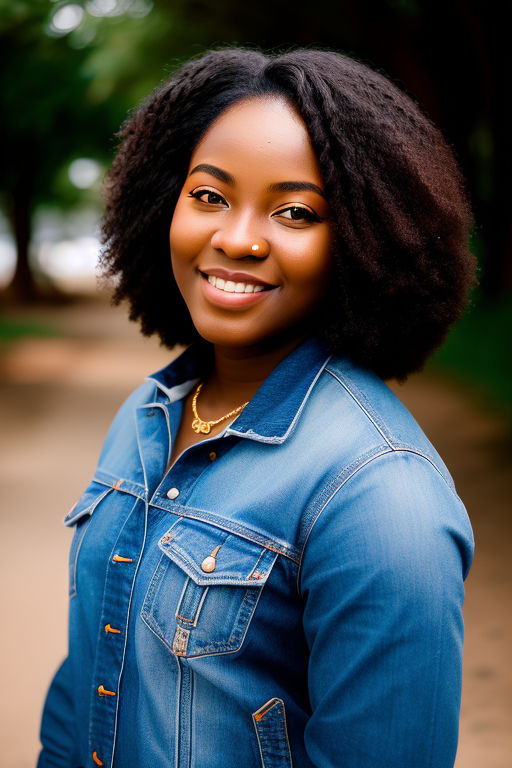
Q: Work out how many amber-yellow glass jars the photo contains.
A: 0